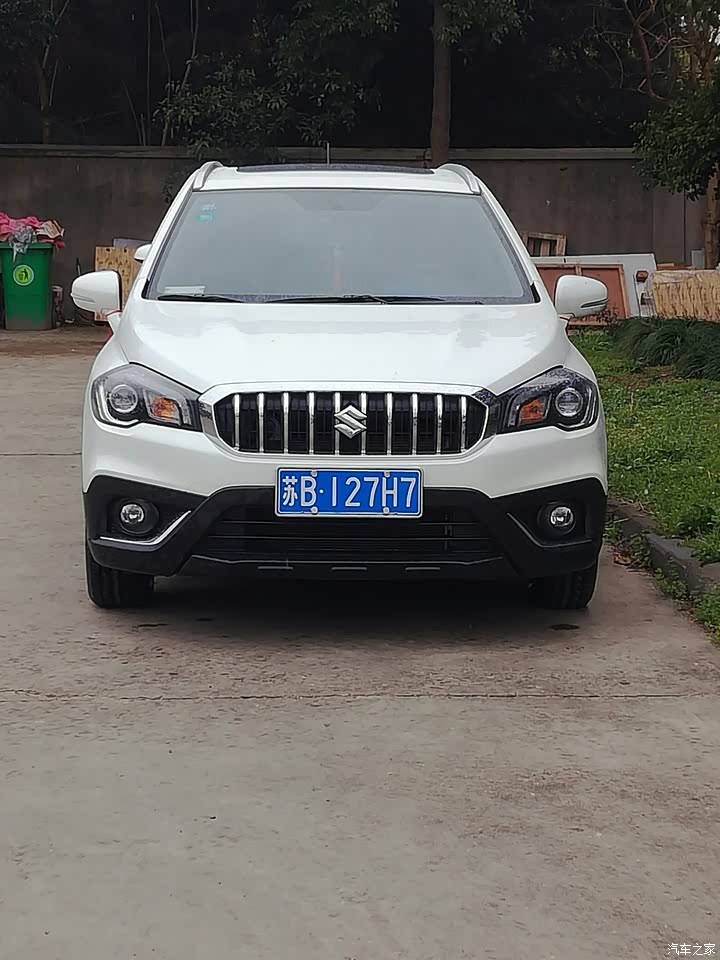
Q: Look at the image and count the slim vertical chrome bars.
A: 10